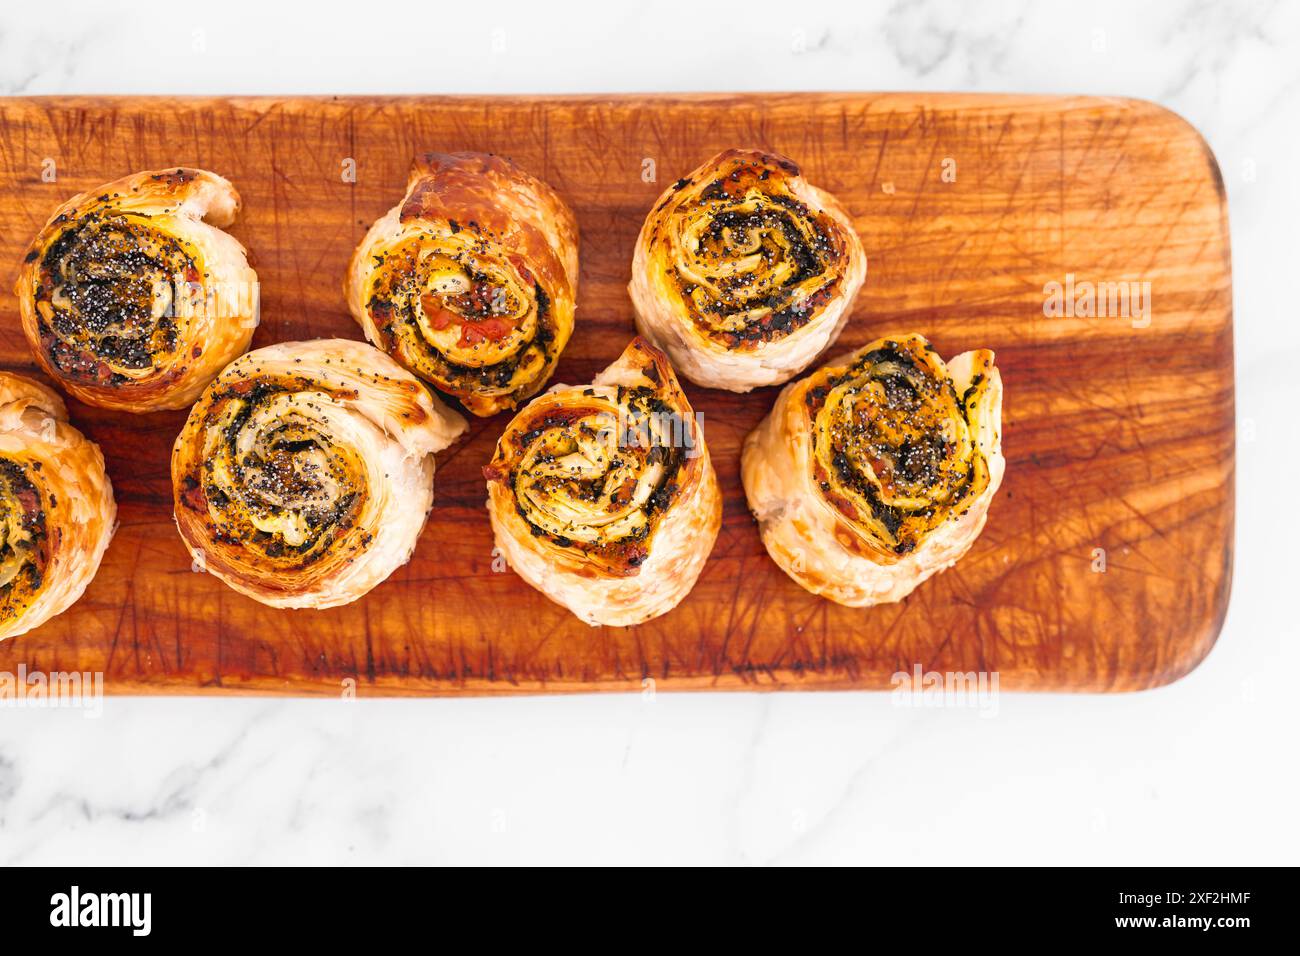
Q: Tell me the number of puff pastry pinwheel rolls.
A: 7